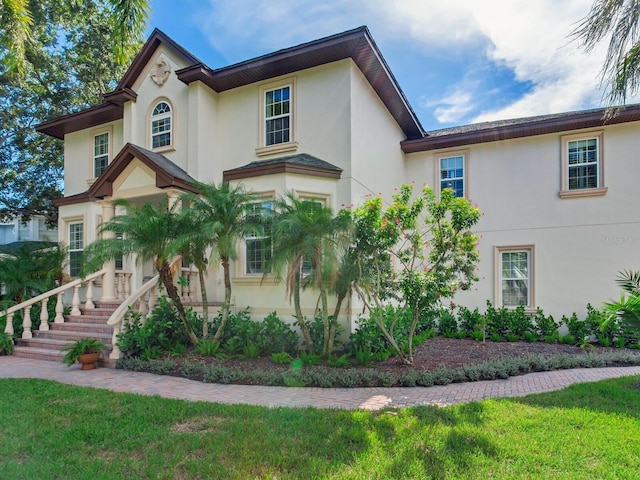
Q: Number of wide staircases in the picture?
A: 1